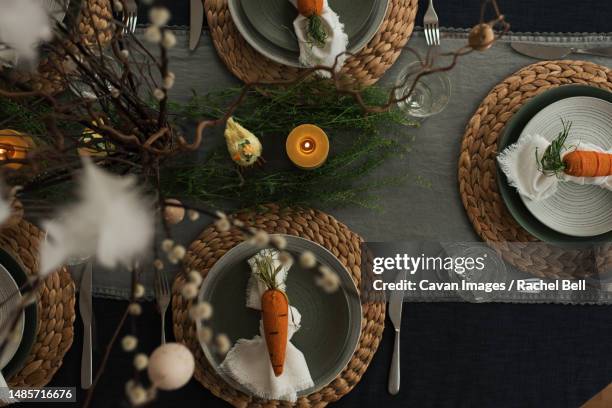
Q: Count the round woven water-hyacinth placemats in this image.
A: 5